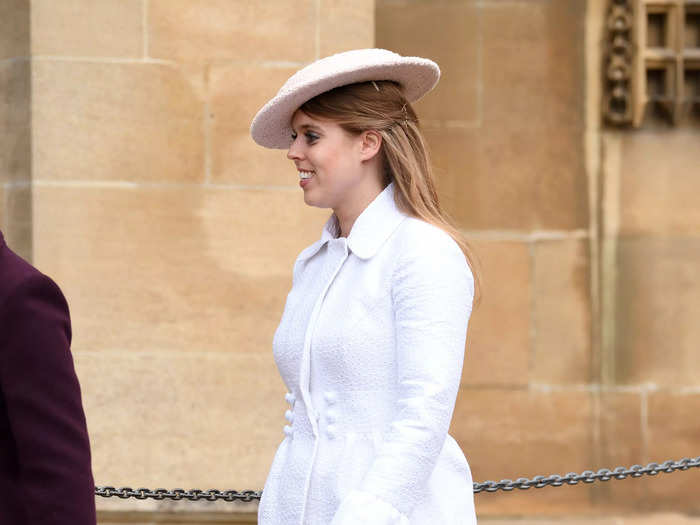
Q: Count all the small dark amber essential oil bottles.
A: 0